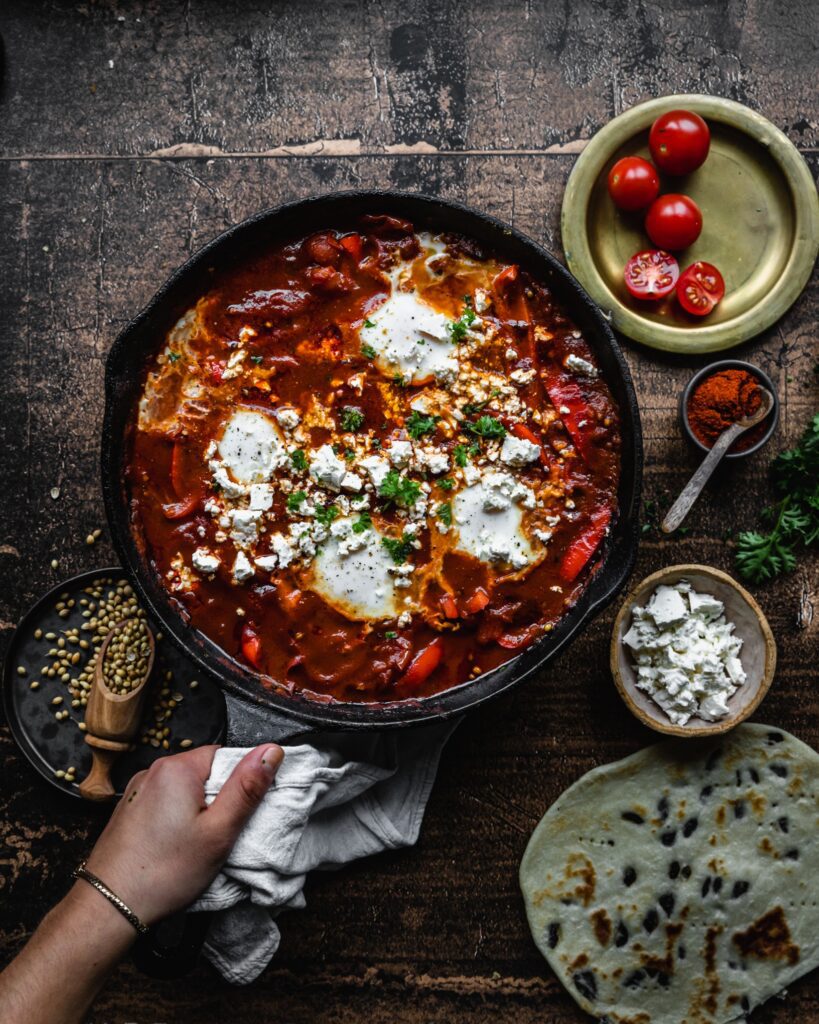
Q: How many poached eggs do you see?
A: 4